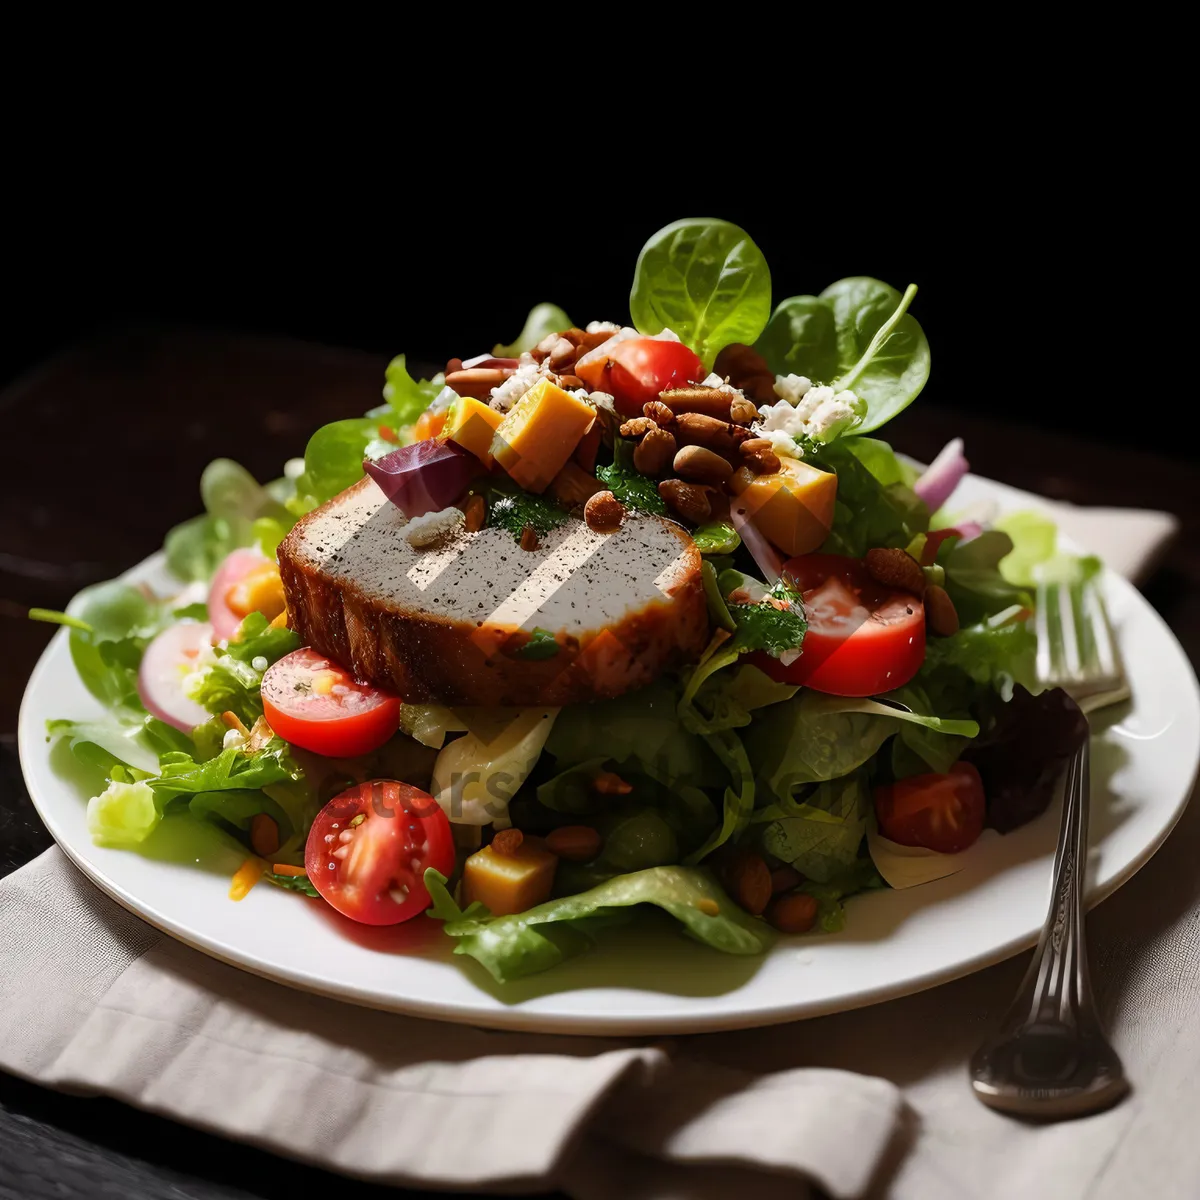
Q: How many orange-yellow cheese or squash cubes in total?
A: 4